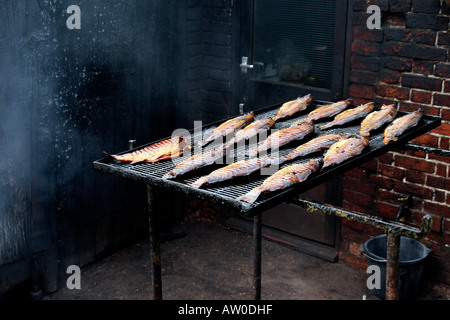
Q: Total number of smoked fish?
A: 14